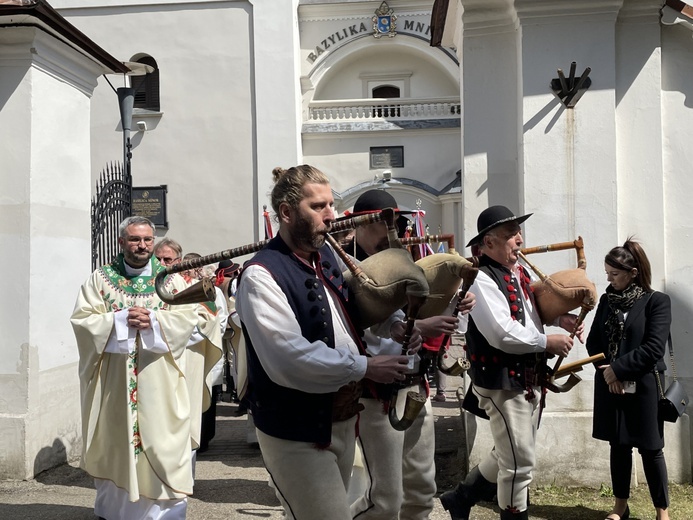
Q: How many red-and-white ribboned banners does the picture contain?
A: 2